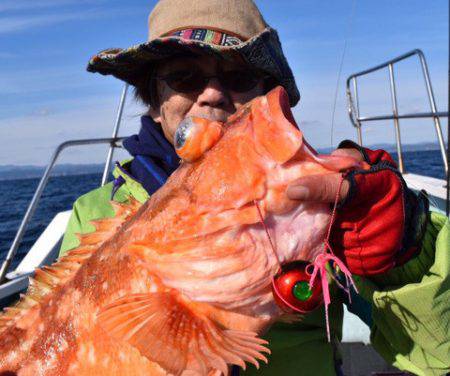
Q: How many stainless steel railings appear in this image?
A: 2